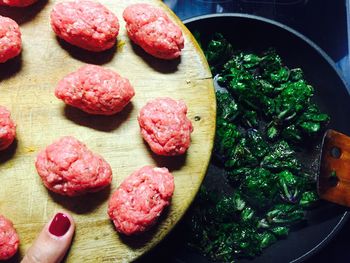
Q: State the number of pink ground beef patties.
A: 10